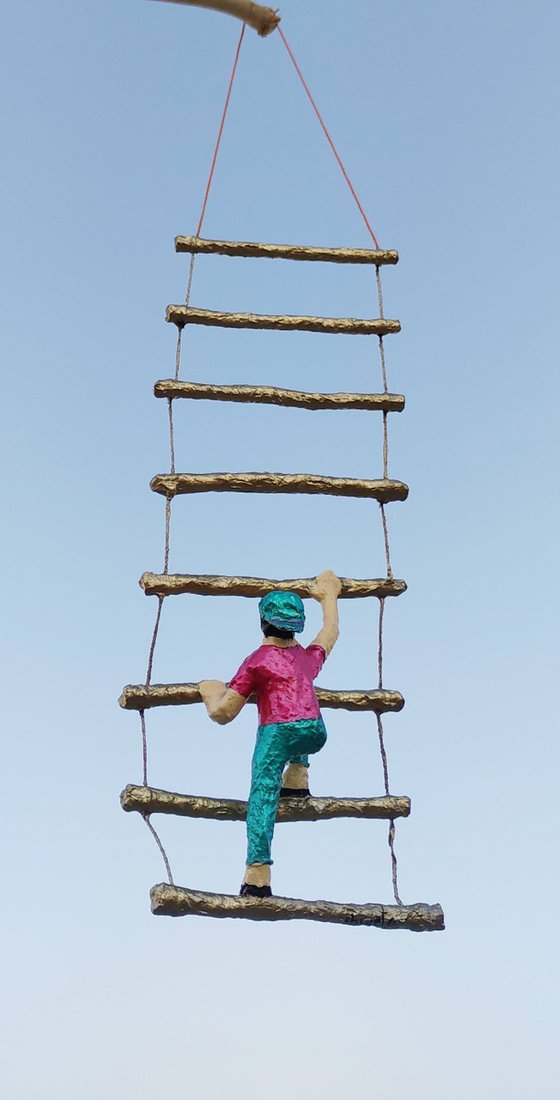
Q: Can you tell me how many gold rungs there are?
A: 8